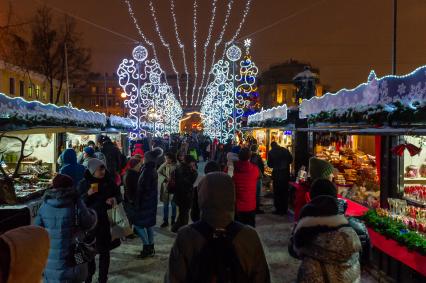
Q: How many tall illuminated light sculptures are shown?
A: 2